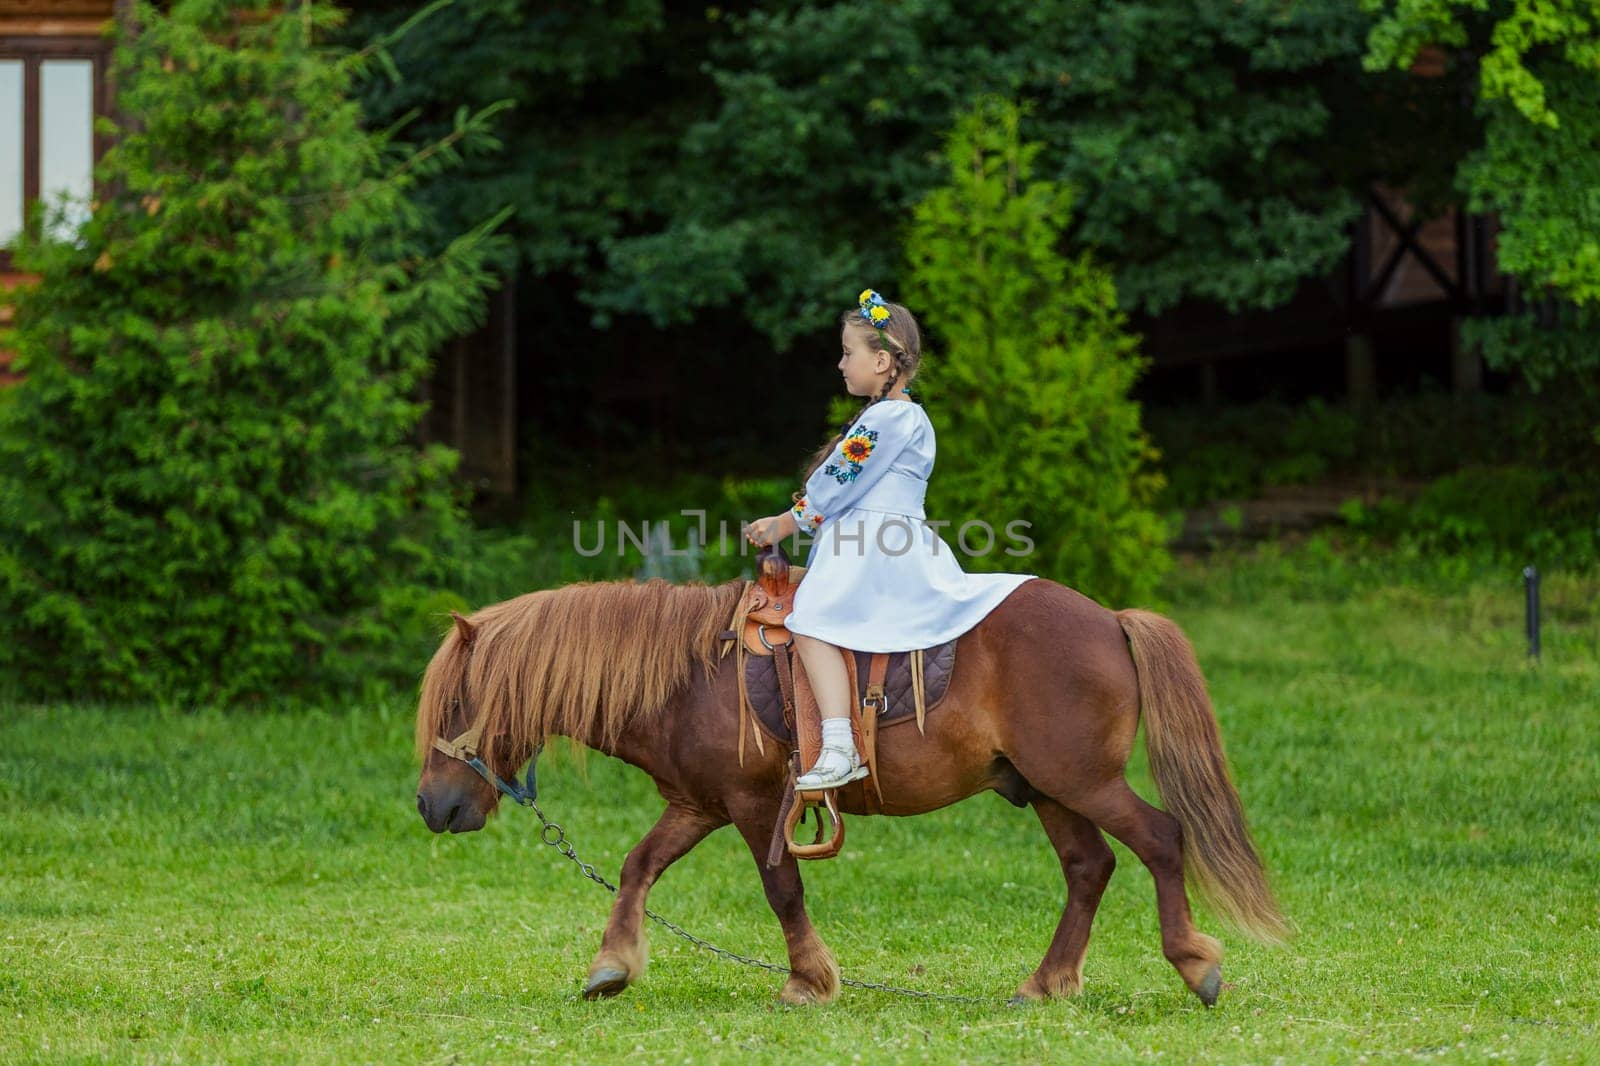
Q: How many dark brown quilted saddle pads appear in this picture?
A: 1